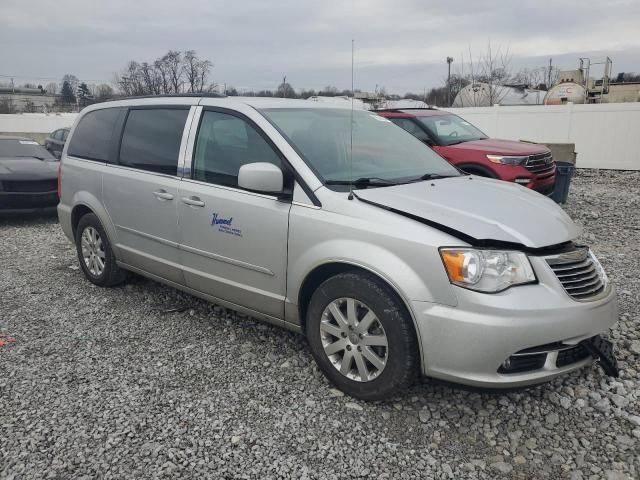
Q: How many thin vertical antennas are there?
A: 1